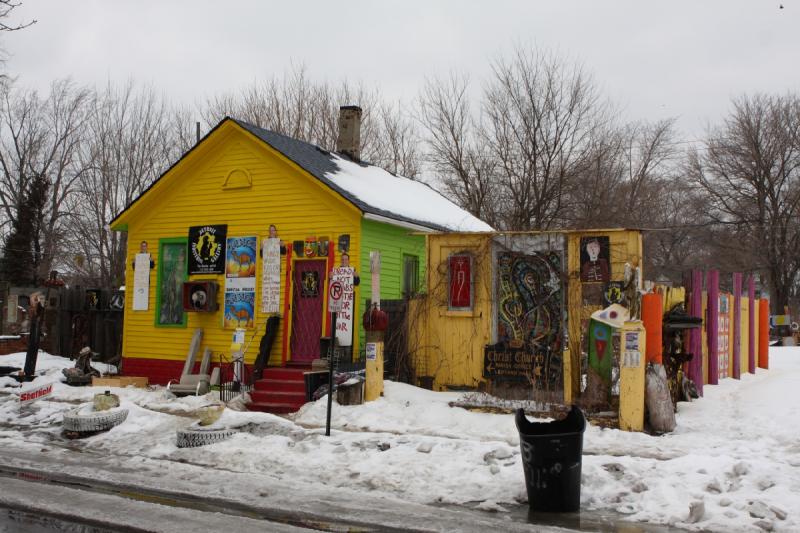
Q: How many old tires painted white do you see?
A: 2